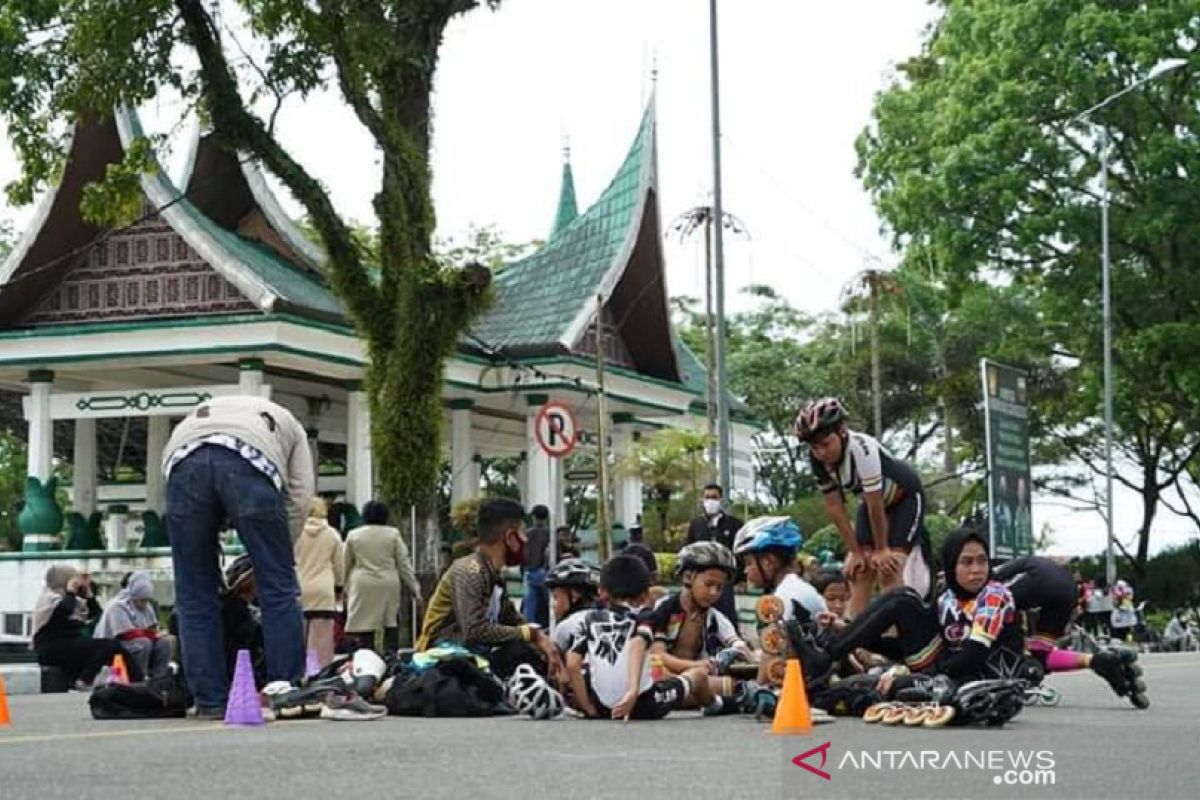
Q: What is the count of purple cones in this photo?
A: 2